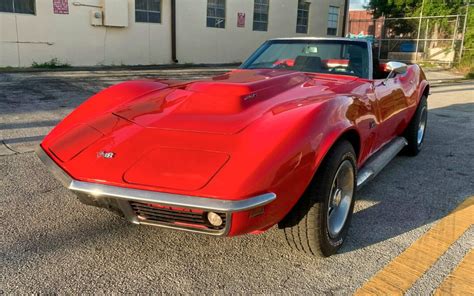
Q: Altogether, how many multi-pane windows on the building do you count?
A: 6